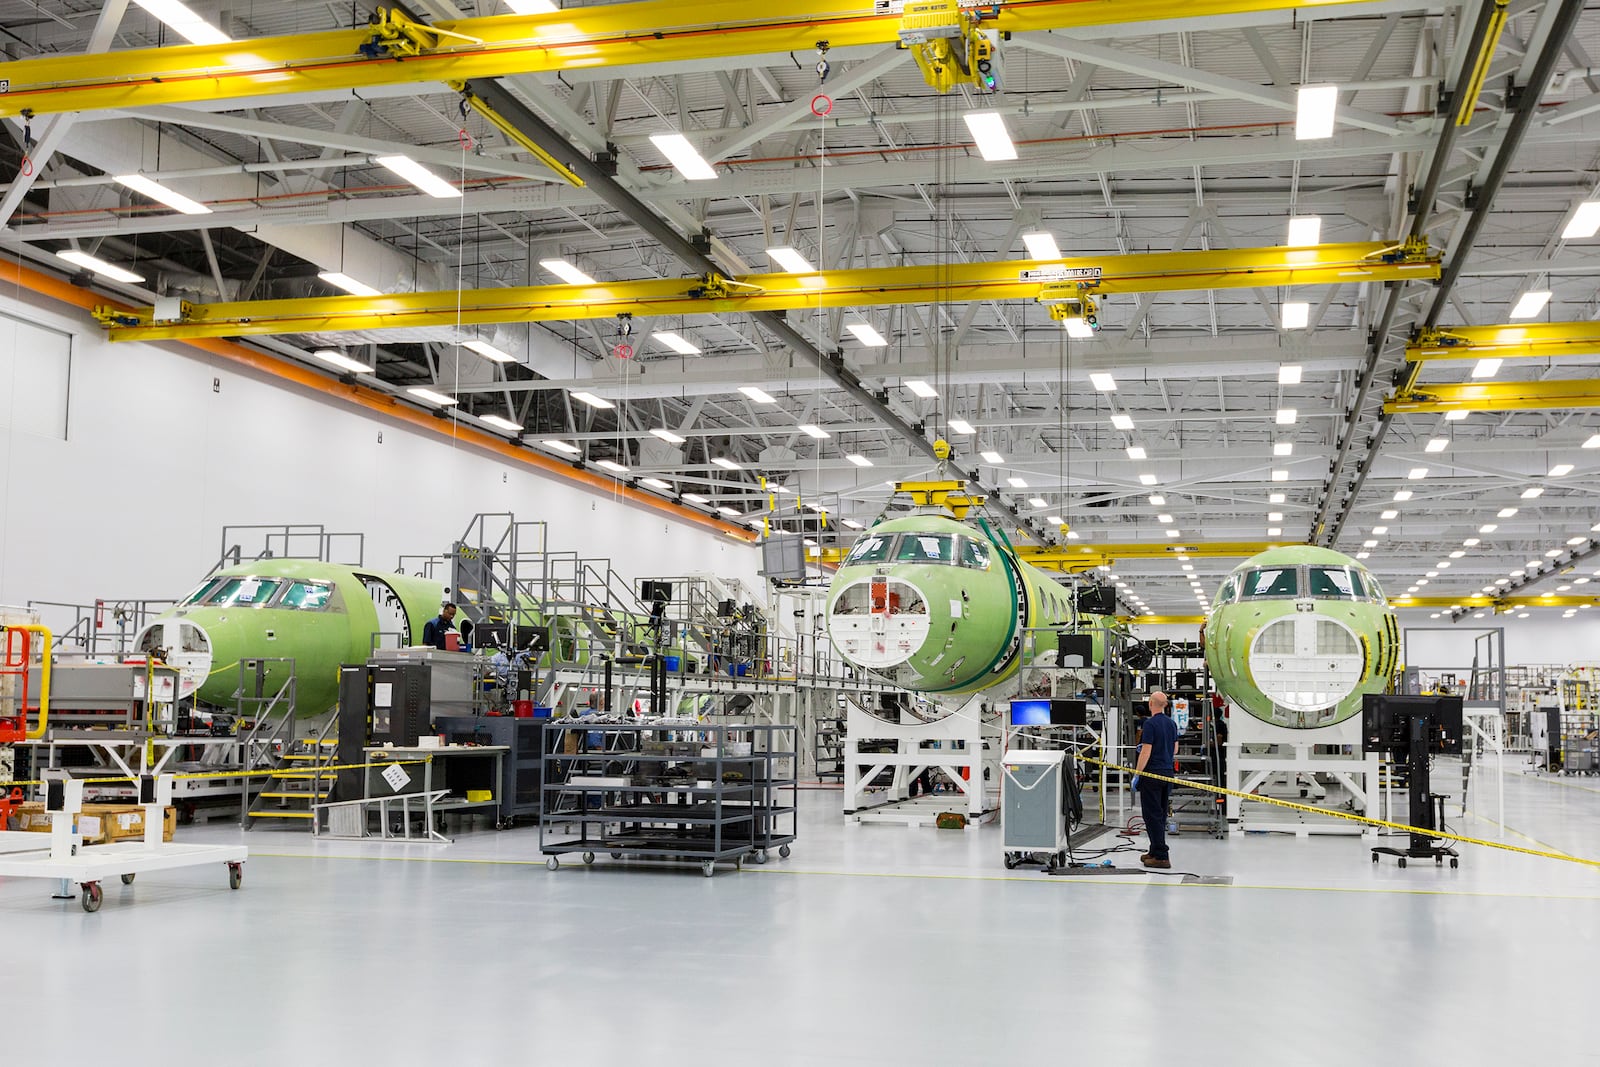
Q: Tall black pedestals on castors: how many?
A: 1